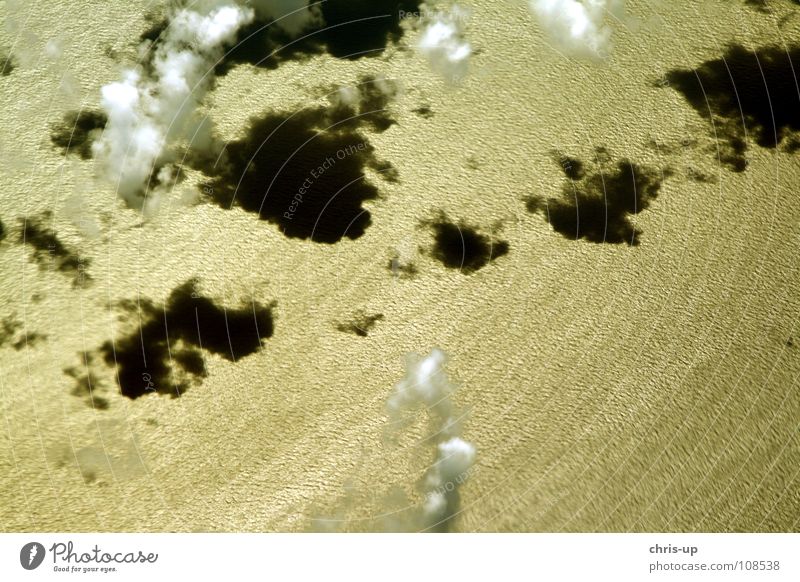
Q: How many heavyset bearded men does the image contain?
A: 0